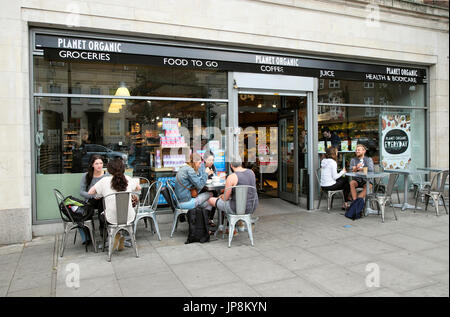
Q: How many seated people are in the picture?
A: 7